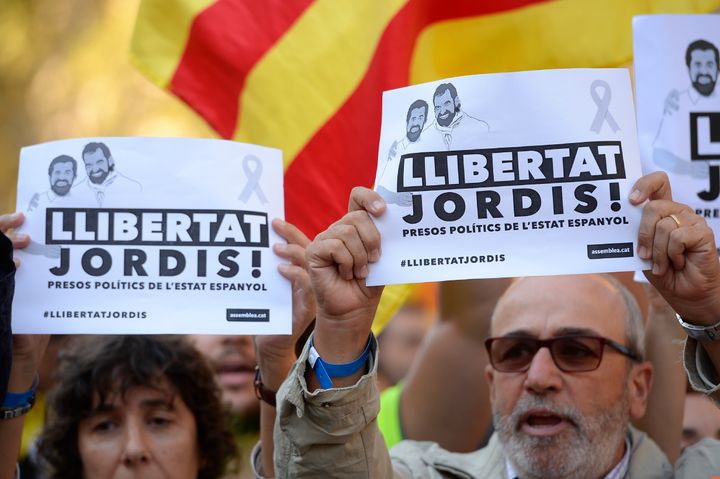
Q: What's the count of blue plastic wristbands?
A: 2